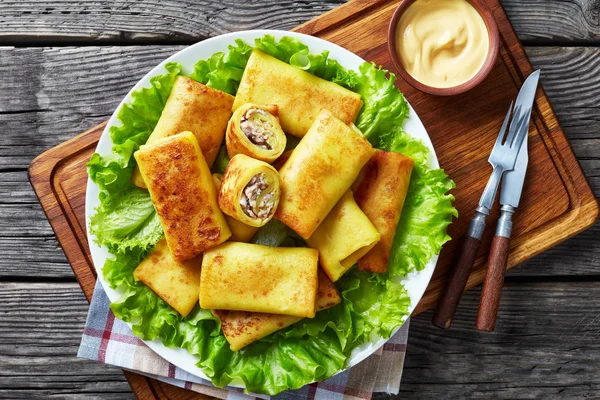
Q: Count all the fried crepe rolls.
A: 11